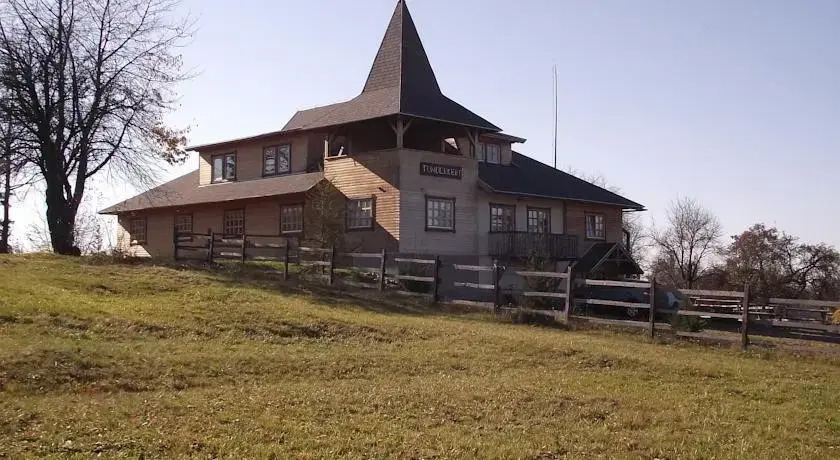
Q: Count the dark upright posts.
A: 11